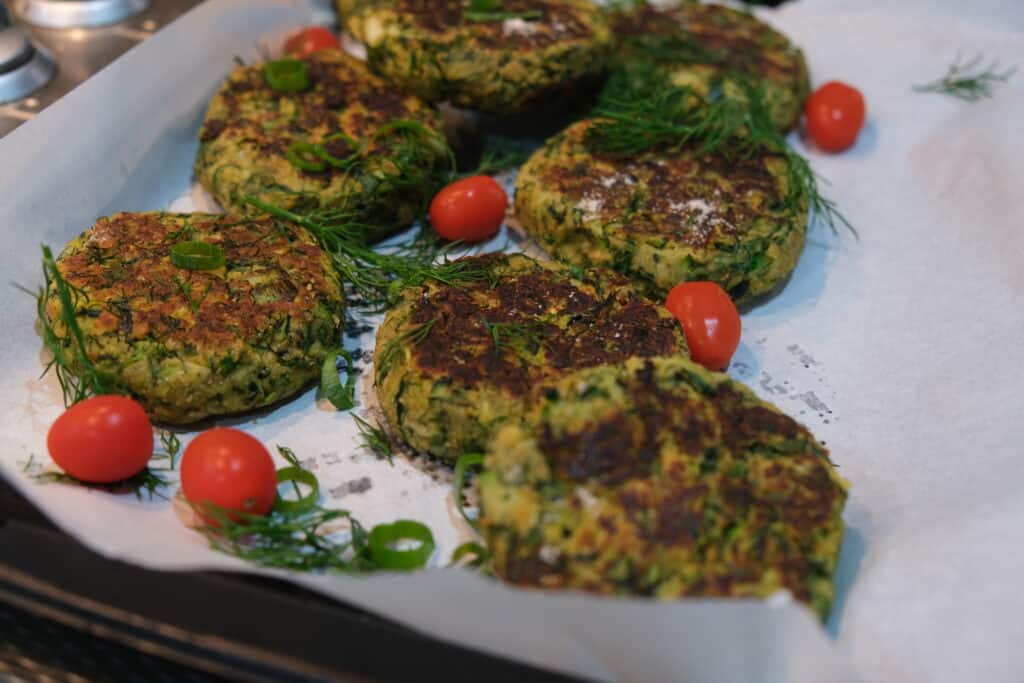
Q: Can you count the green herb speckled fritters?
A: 7